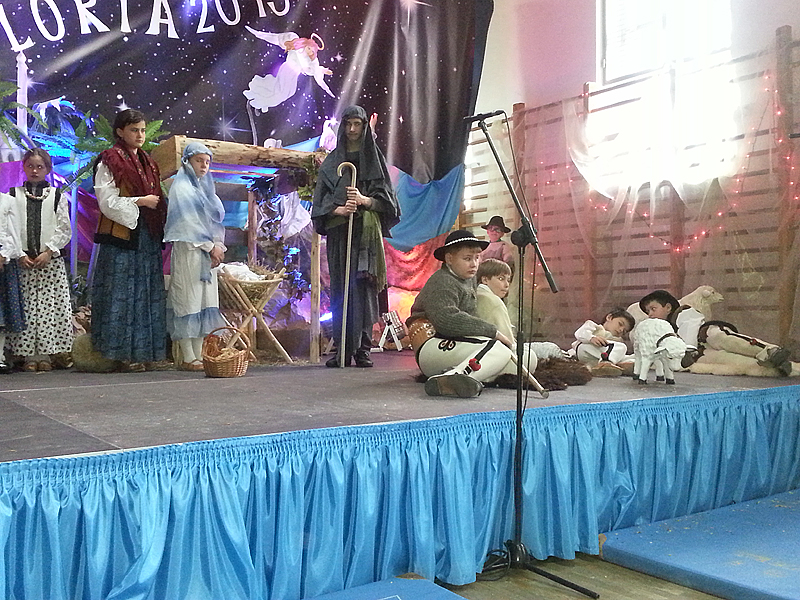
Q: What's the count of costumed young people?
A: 10